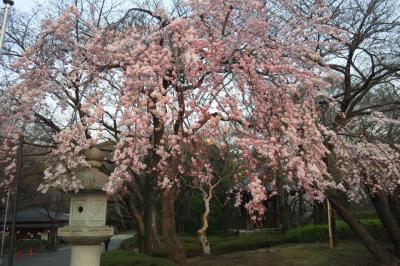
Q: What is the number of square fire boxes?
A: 1